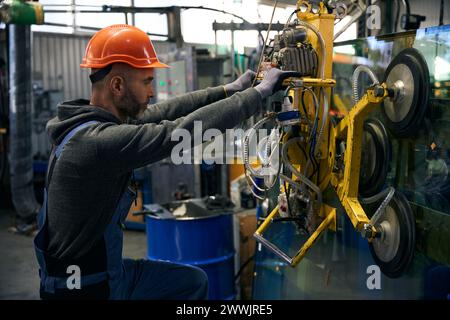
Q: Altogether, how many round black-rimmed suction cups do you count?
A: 3